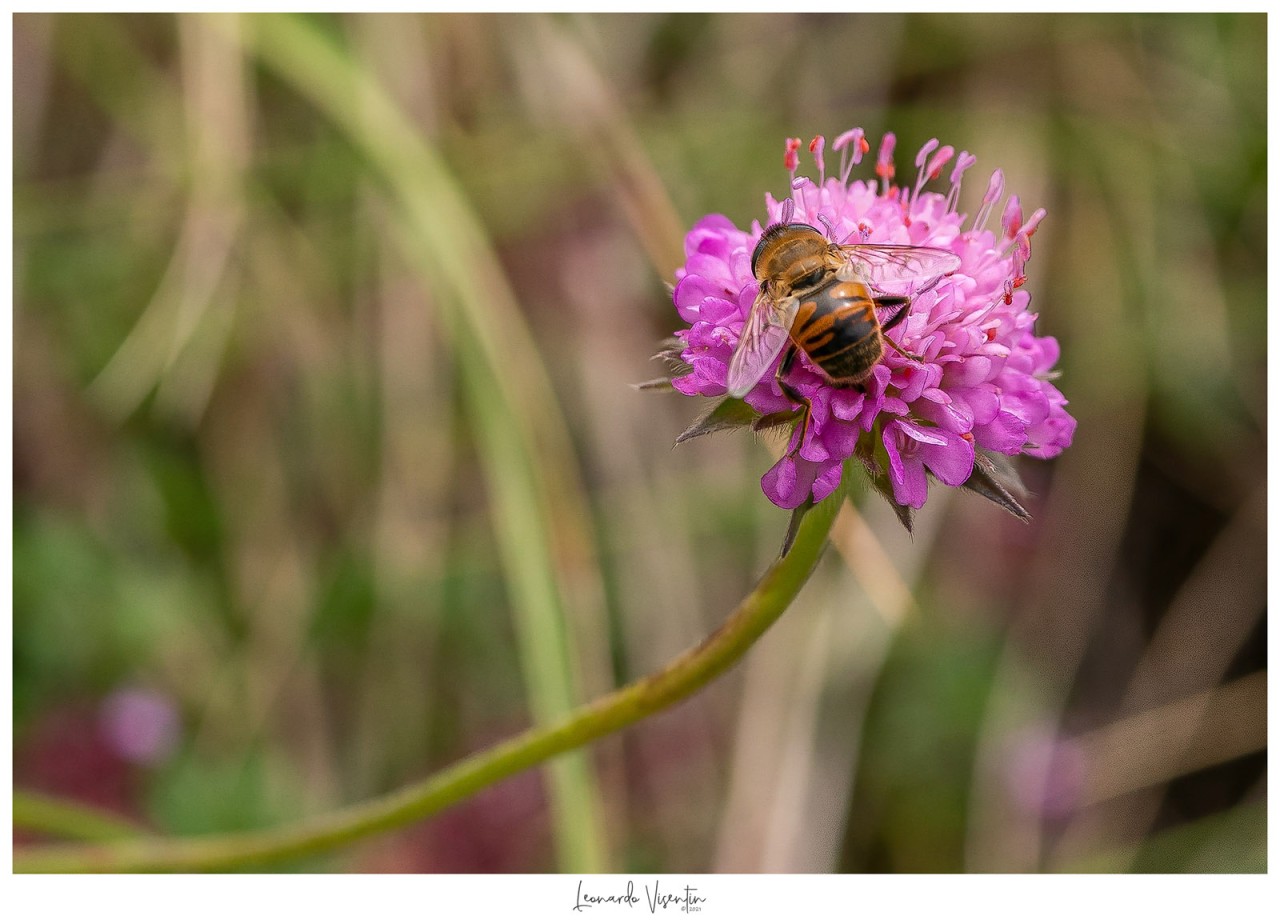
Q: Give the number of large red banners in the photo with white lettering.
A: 0